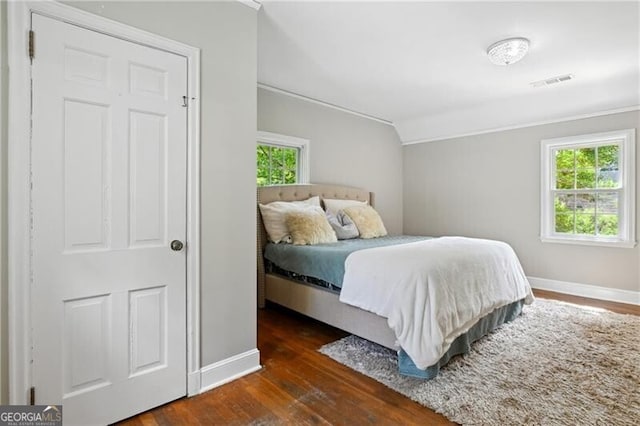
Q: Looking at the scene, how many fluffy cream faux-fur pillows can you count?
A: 2